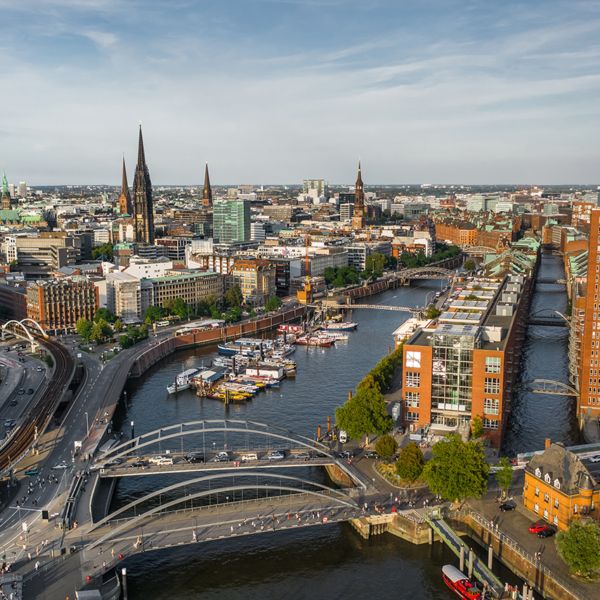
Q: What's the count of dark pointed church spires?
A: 4